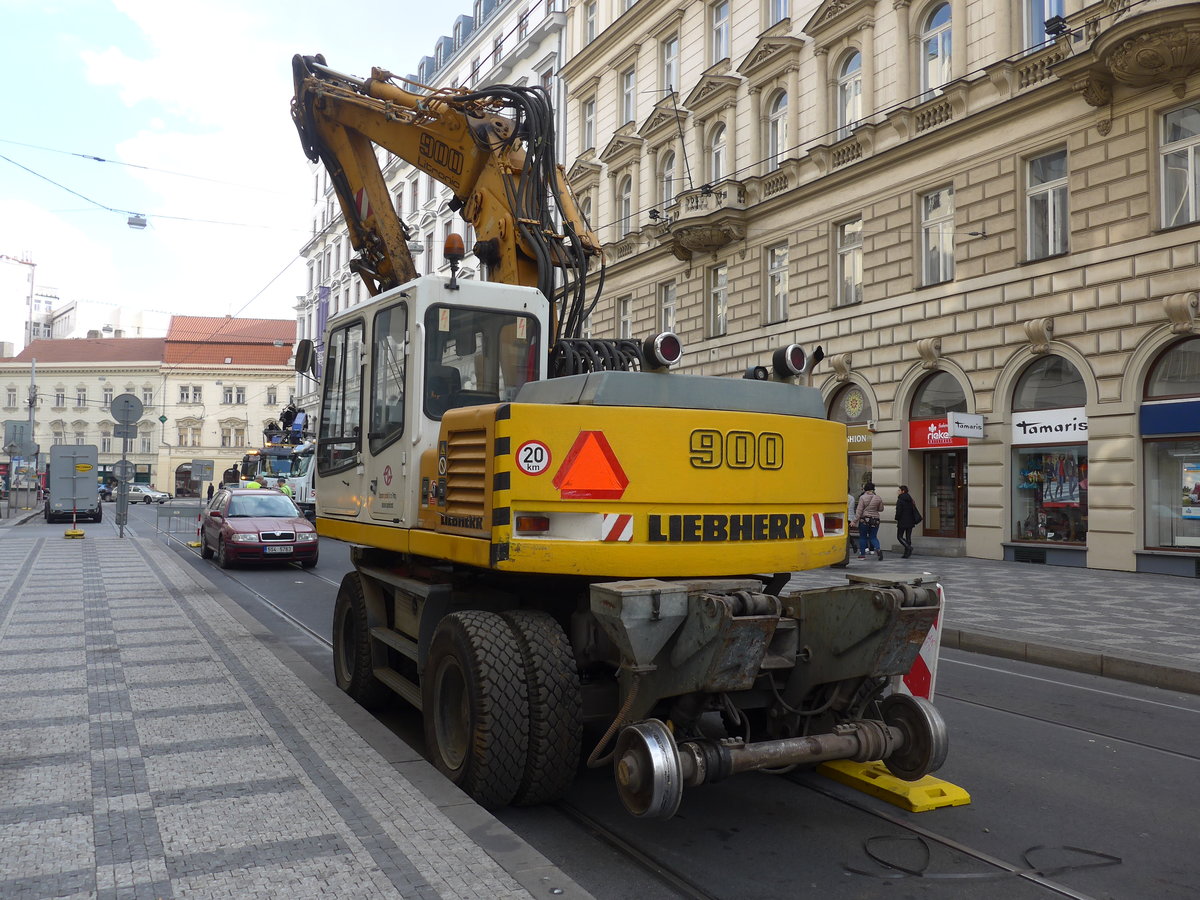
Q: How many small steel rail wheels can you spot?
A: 2